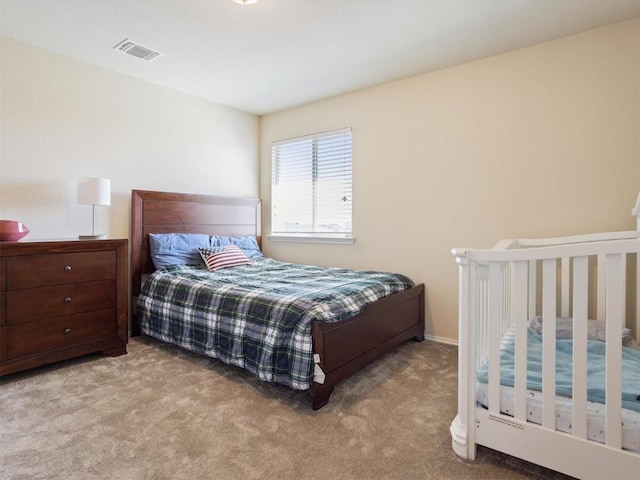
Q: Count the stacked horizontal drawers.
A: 3